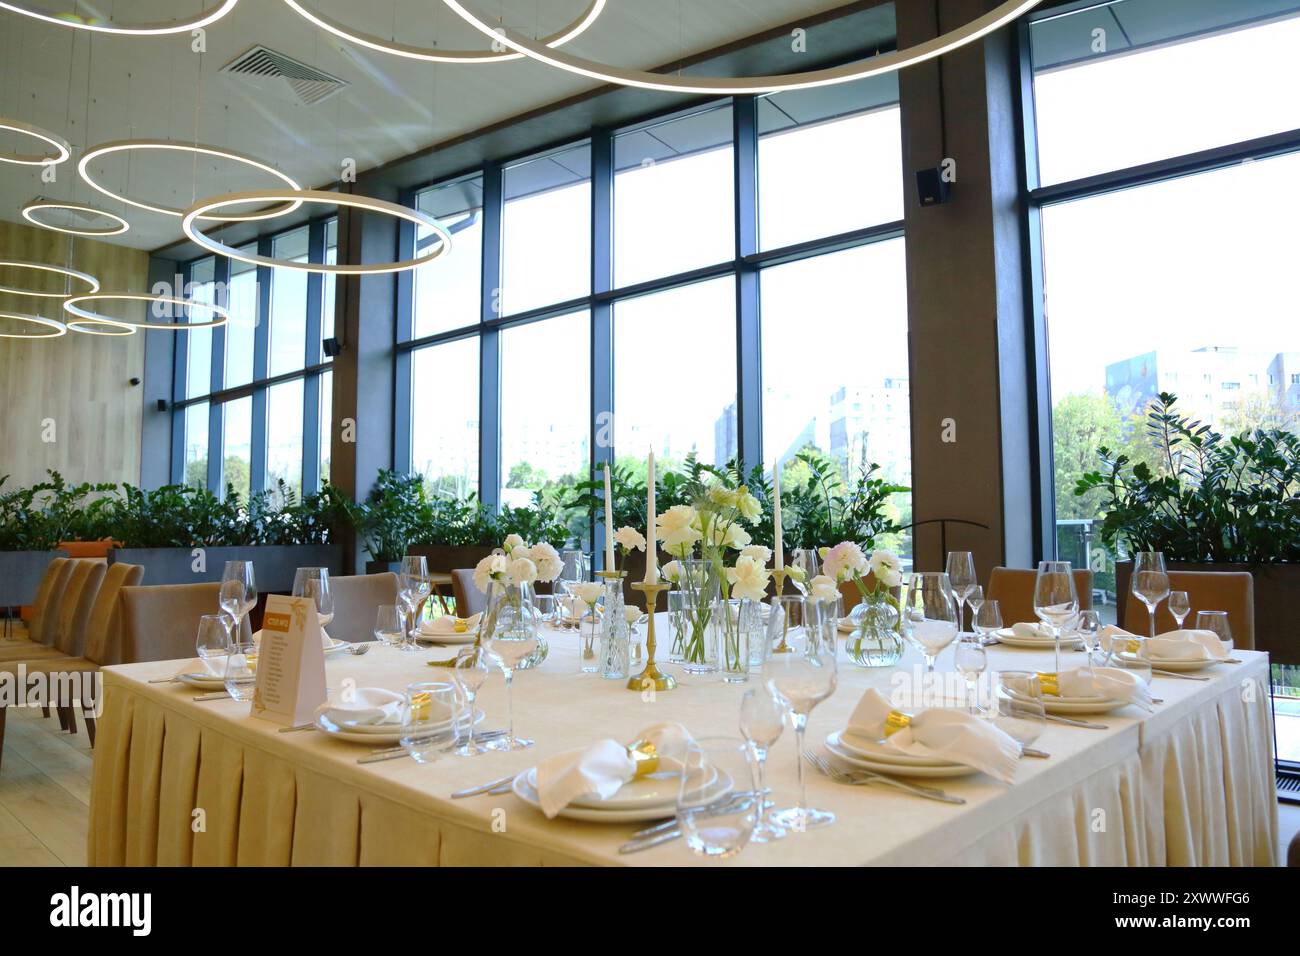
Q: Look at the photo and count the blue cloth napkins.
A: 0